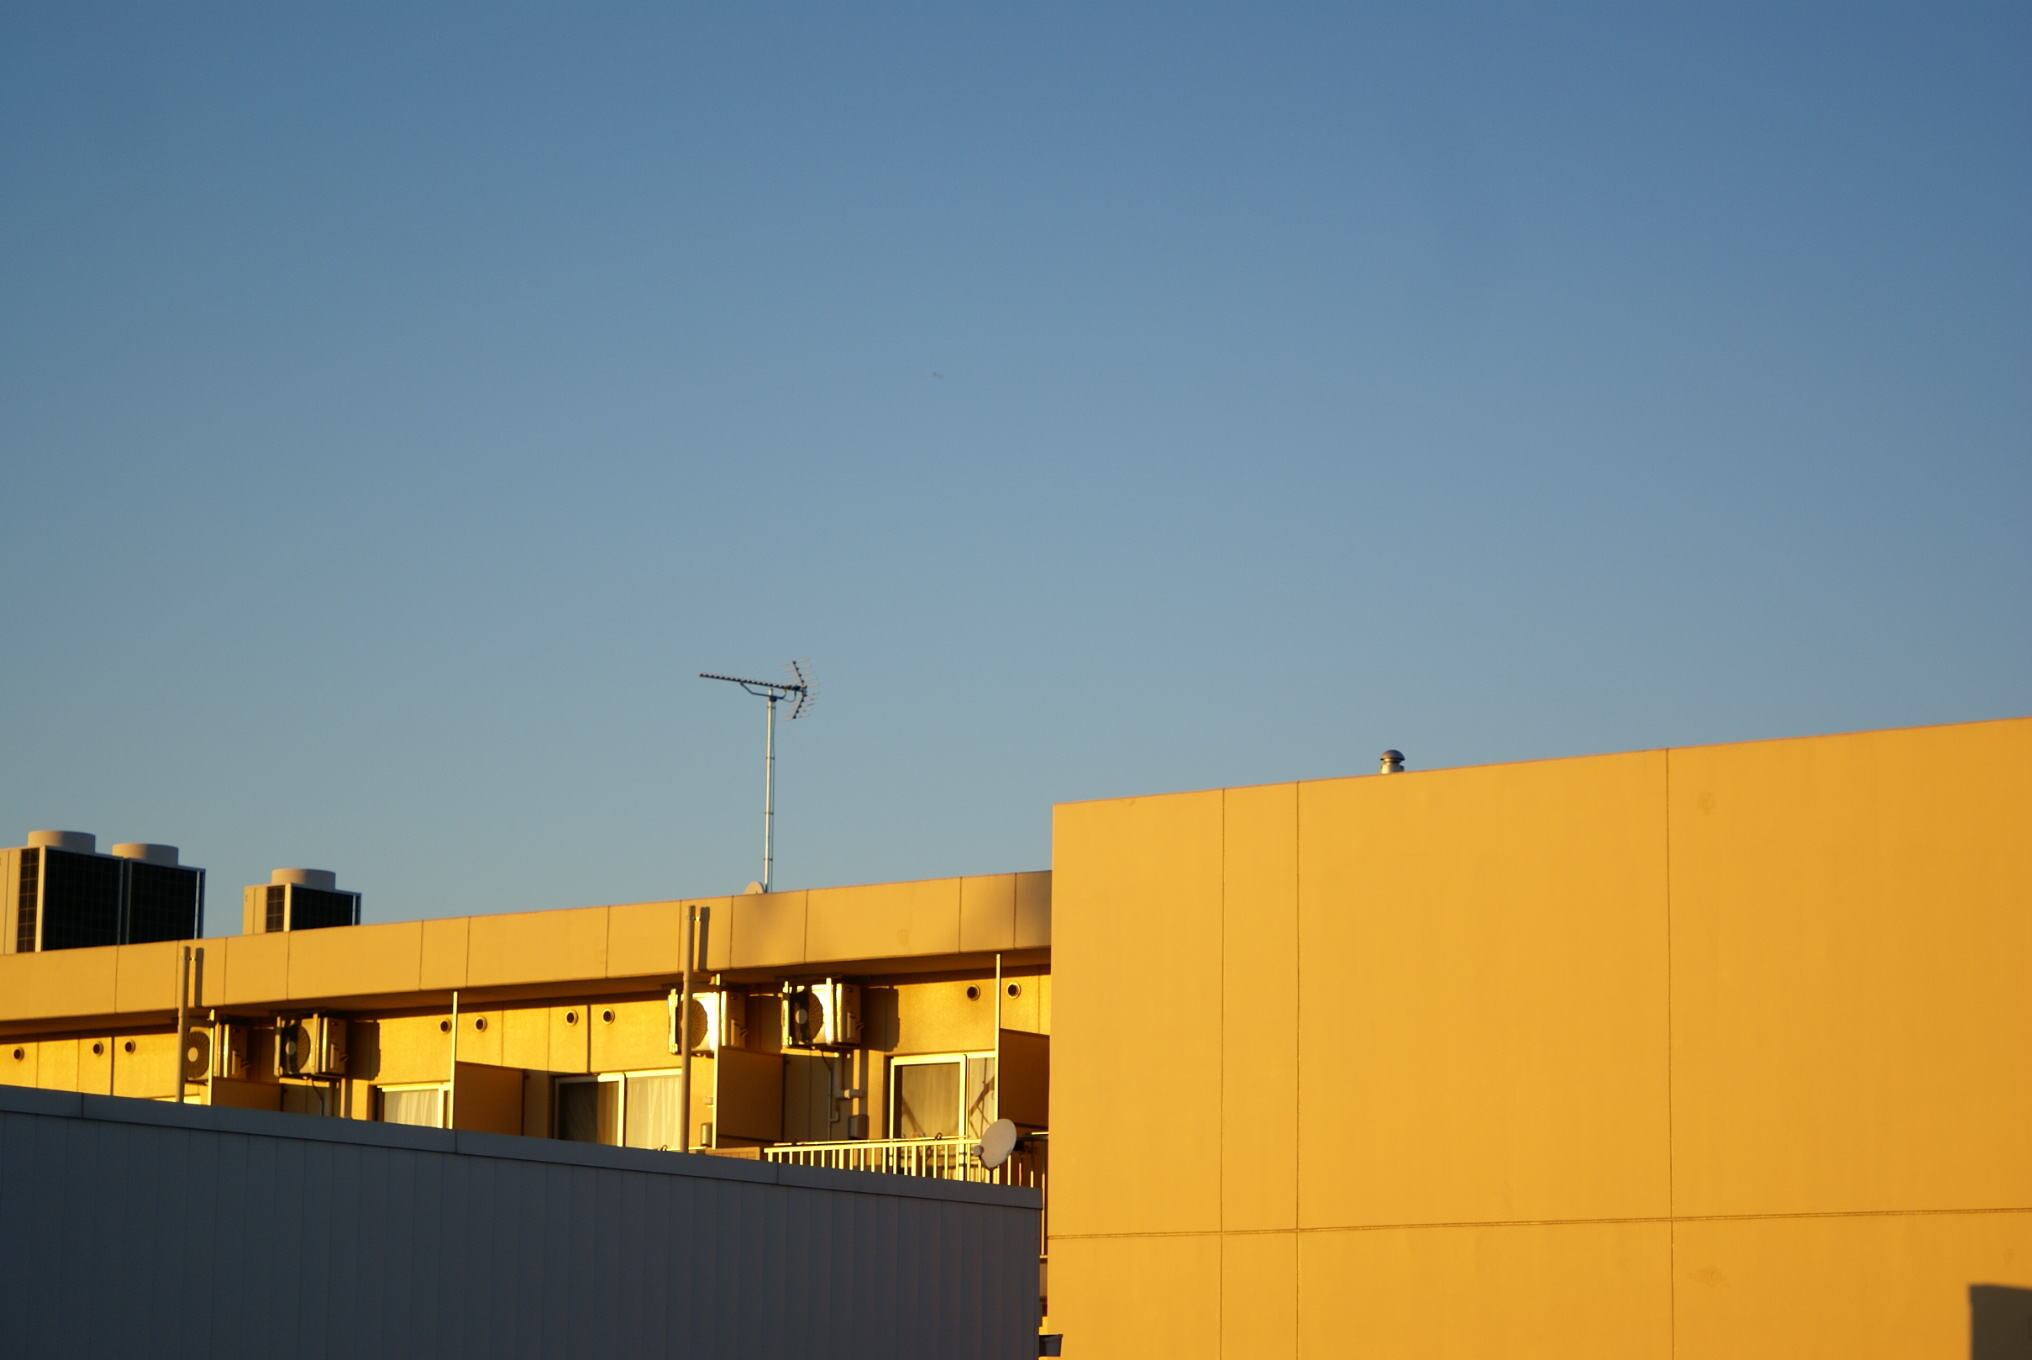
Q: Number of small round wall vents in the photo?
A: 9